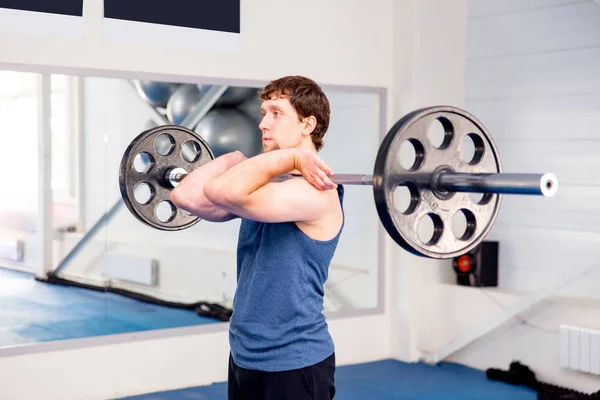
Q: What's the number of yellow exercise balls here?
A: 0